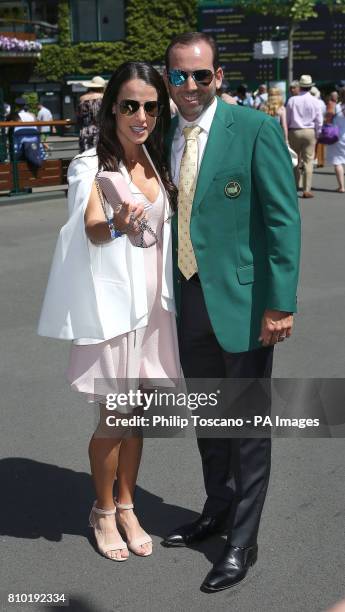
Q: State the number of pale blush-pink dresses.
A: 1